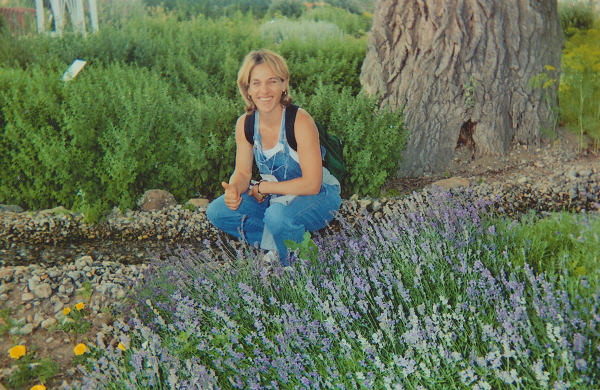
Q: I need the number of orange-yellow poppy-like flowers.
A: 6